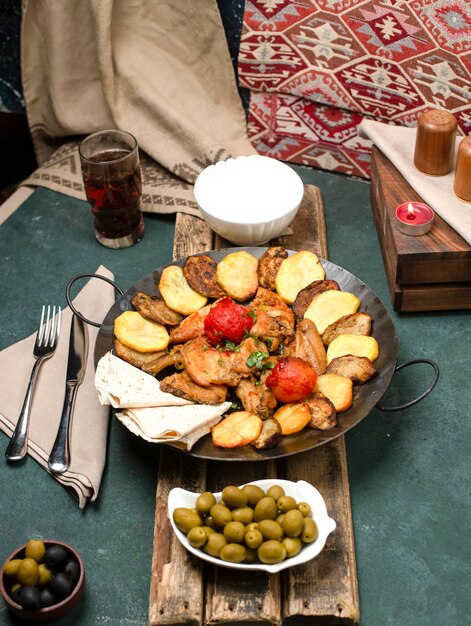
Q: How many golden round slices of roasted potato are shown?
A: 9